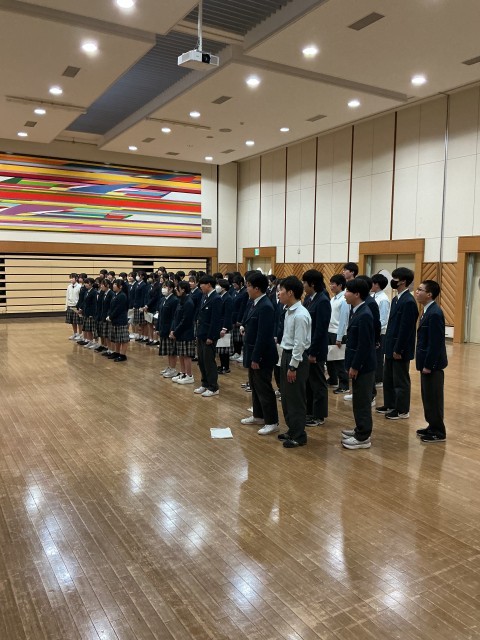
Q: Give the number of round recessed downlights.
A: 15